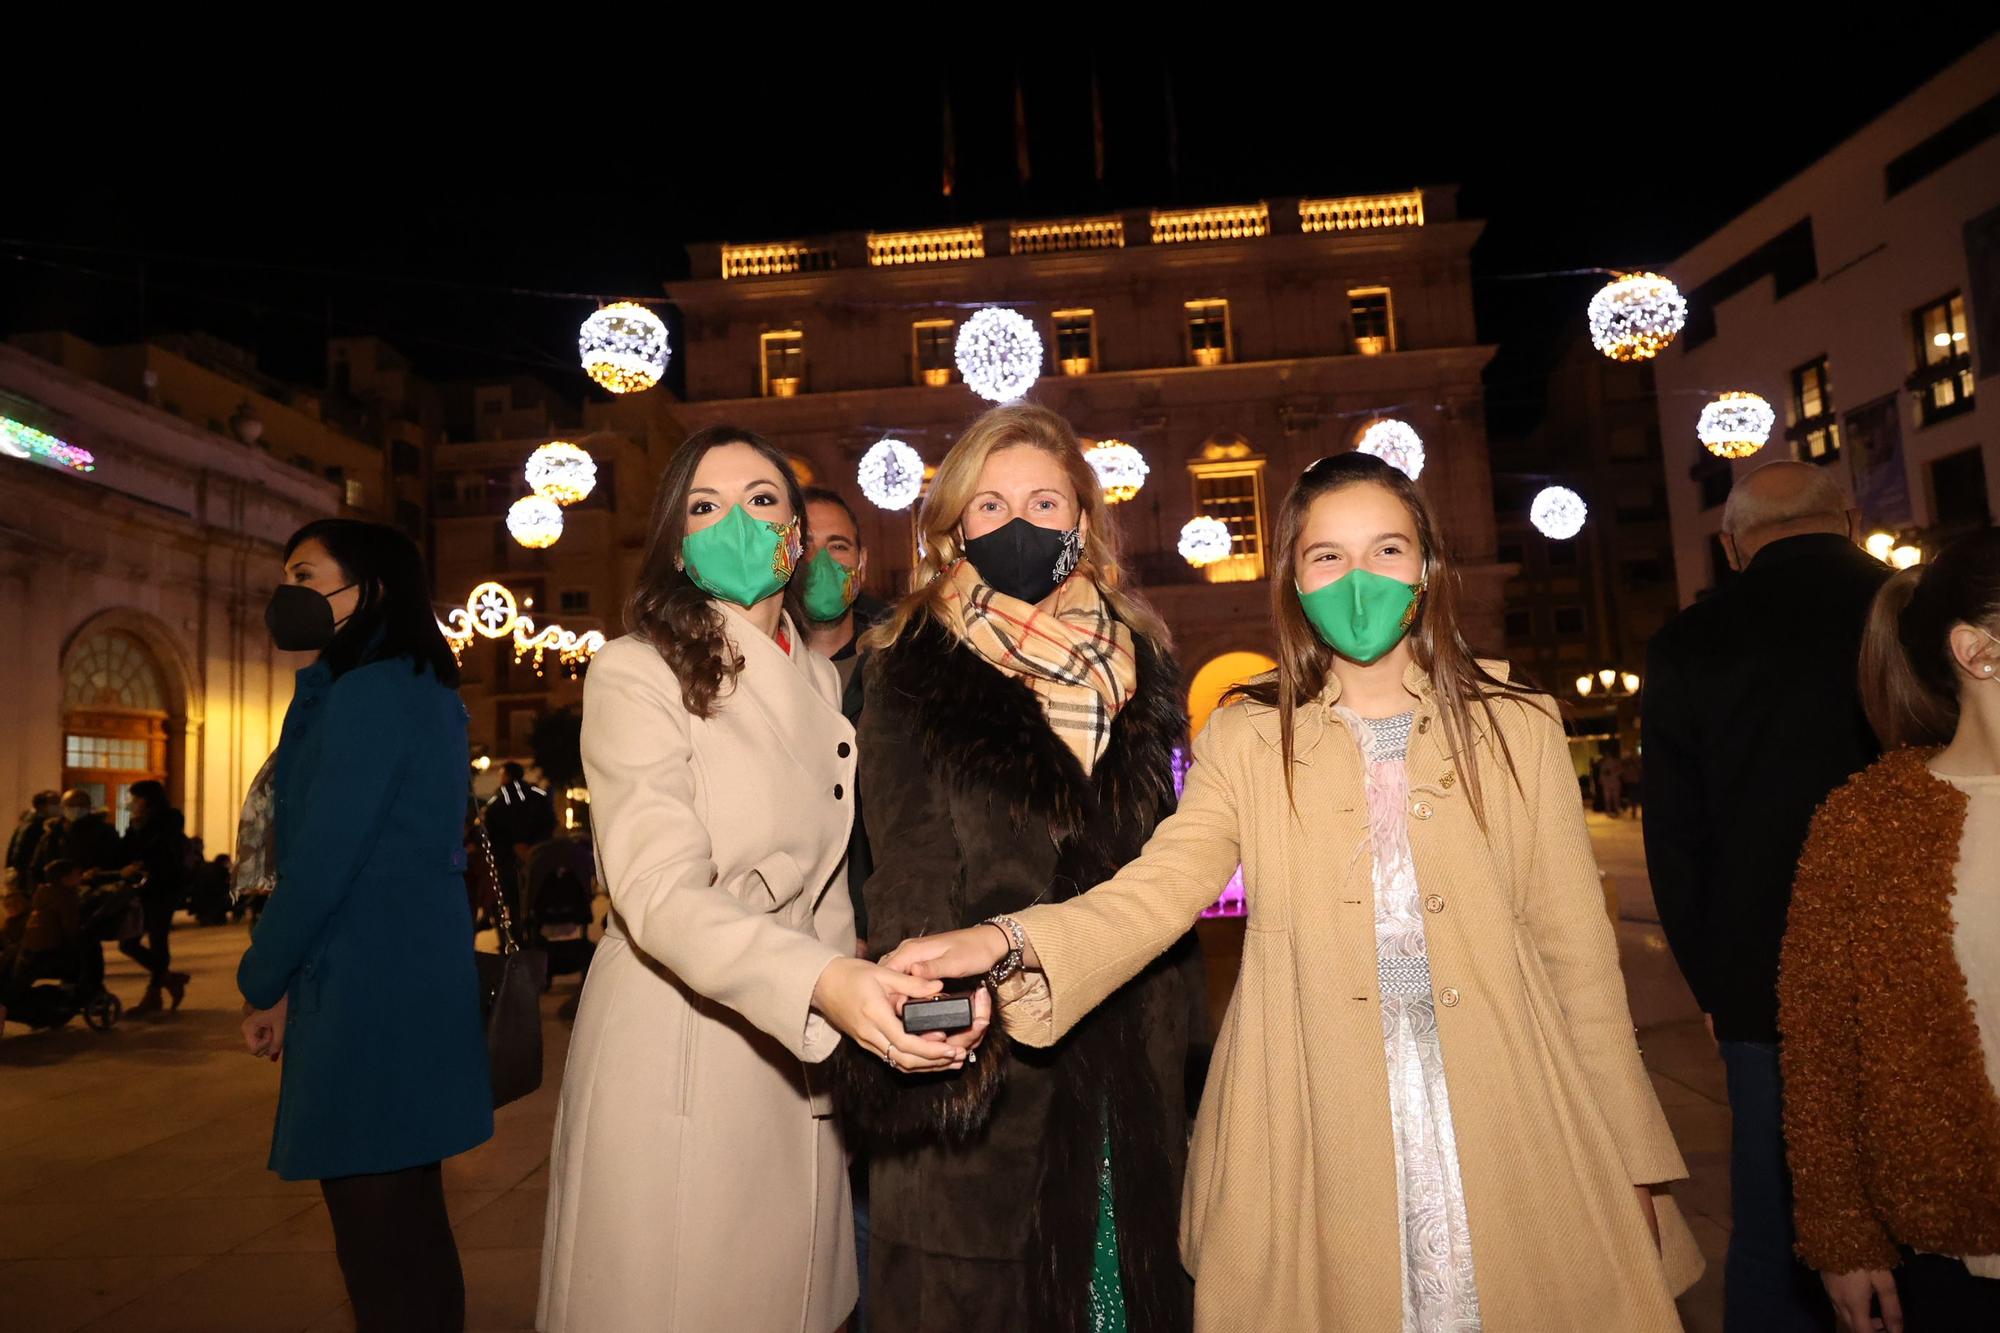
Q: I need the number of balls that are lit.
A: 11